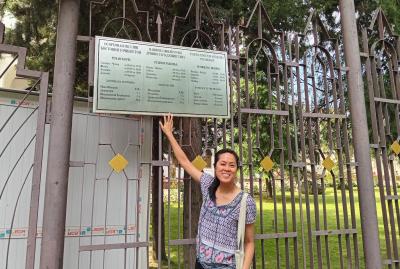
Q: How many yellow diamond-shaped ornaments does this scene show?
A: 5